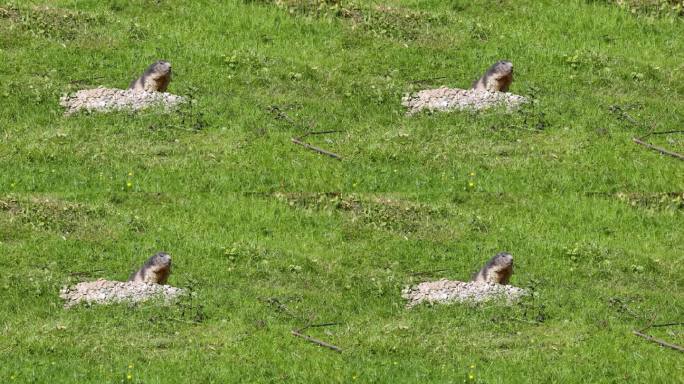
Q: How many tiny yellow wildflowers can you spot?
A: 8